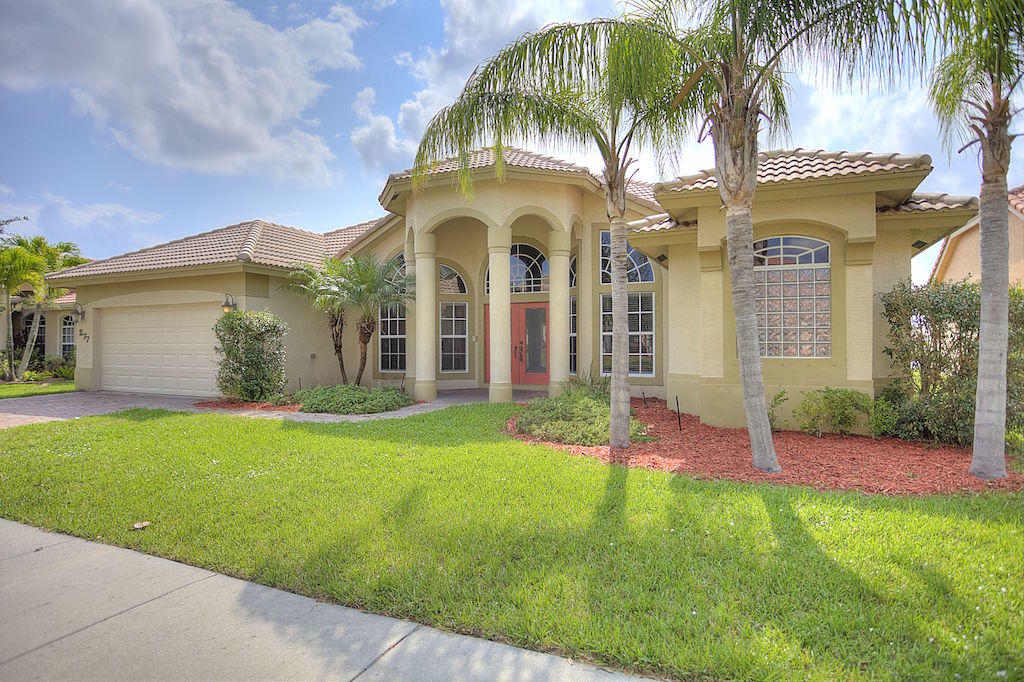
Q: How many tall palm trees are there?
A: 3